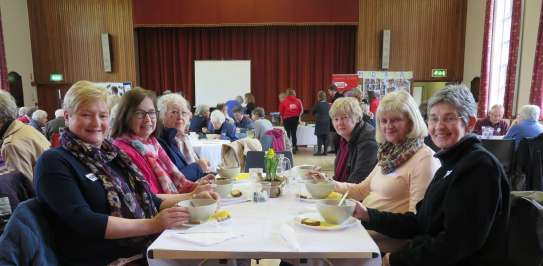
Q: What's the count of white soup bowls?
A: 6